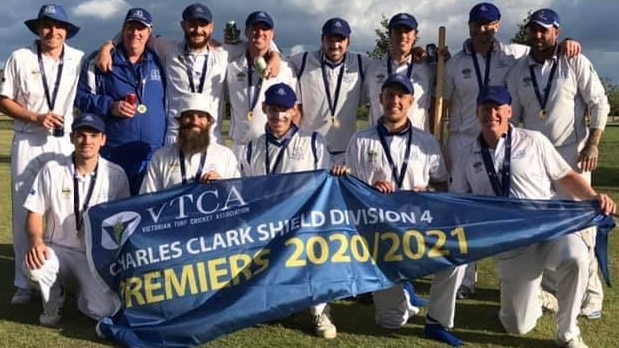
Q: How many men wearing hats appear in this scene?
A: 13